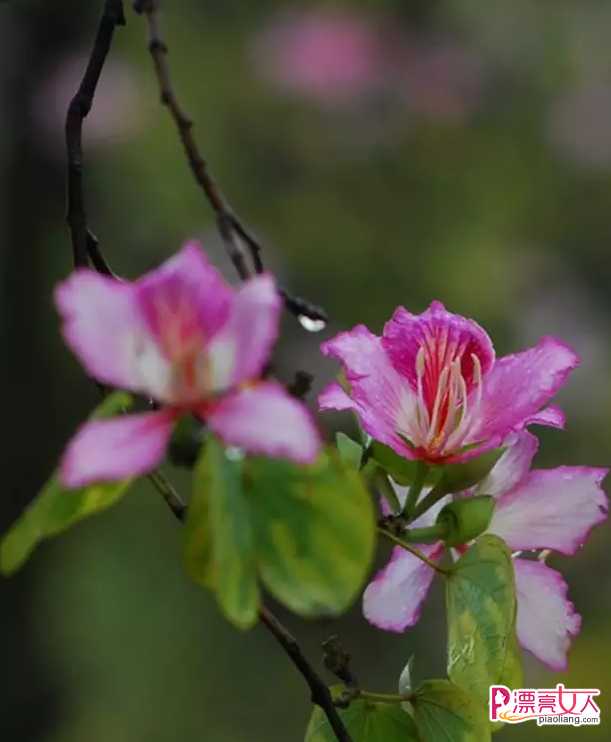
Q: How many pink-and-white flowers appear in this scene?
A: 3